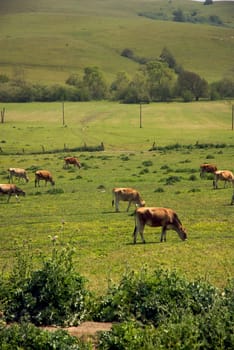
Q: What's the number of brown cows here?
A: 8